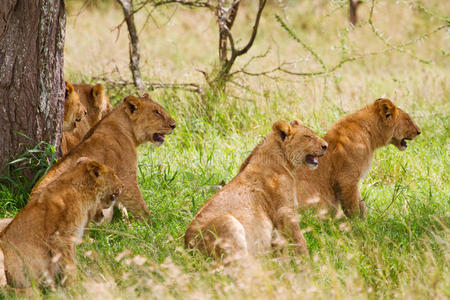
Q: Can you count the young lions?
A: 6